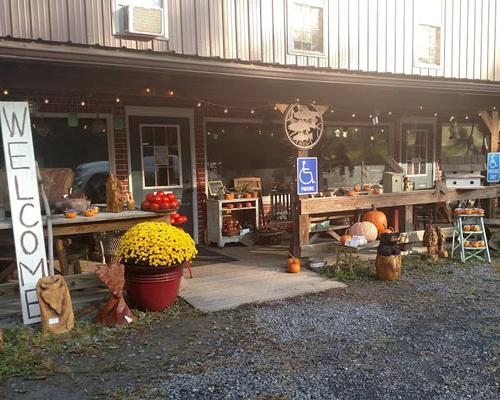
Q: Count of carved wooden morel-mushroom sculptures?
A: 2